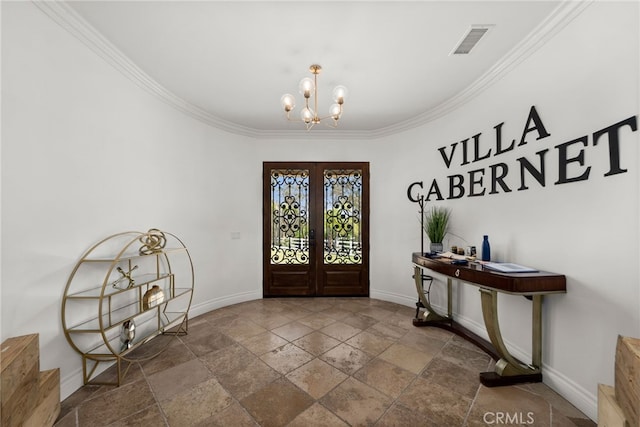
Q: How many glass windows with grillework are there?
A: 2